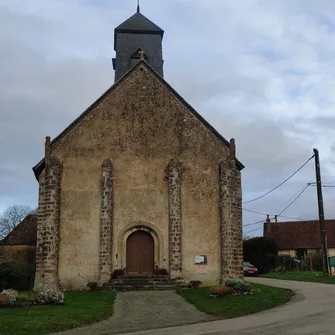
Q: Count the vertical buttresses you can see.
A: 4